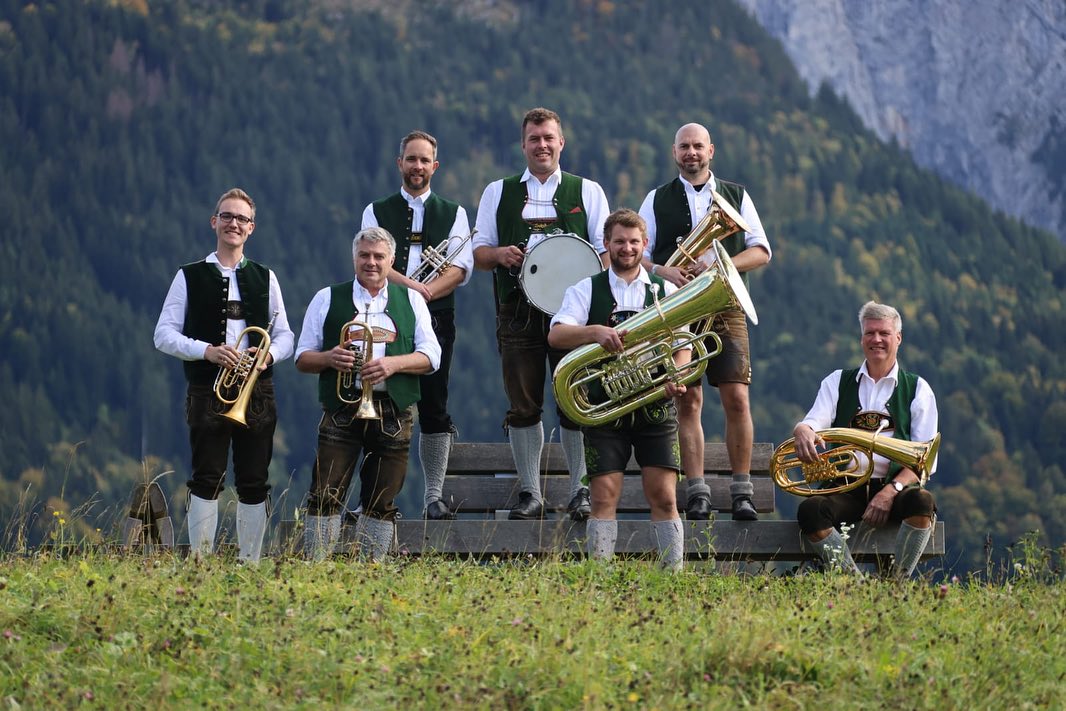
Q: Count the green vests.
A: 7